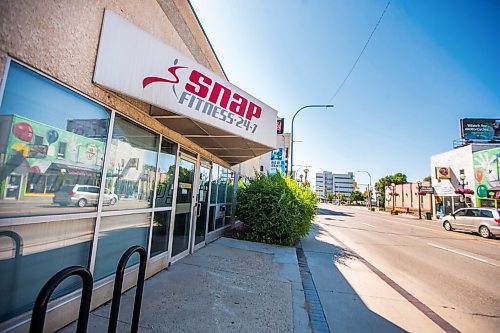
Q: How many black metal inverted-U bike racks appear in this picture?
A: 2